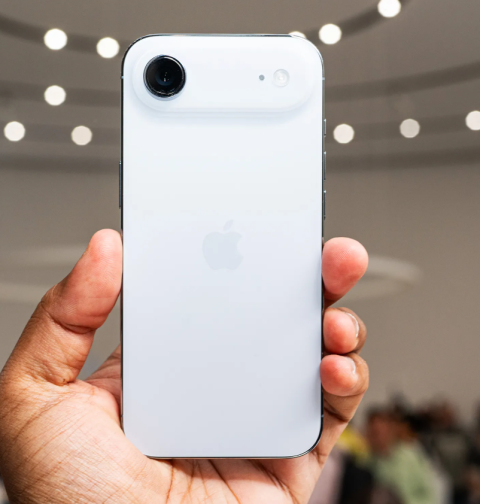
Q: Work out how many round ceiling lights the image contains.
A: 11